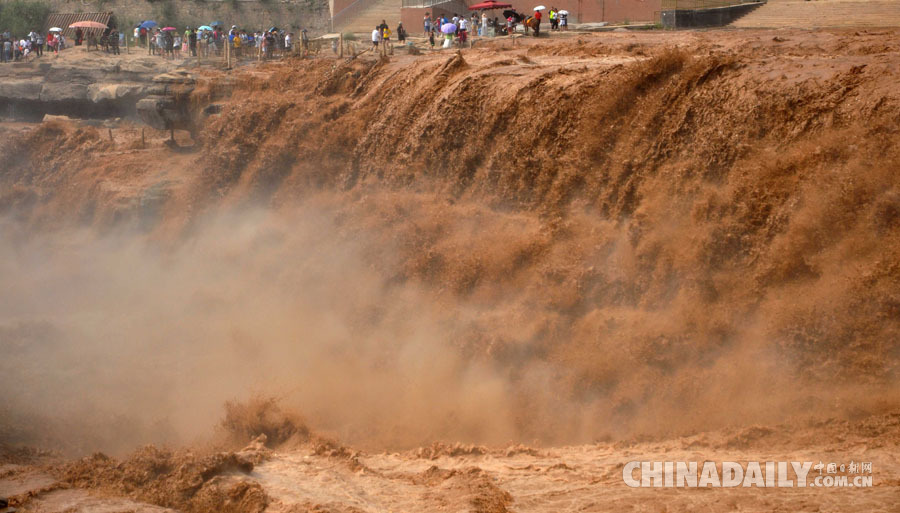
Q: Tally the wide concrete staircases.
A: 2